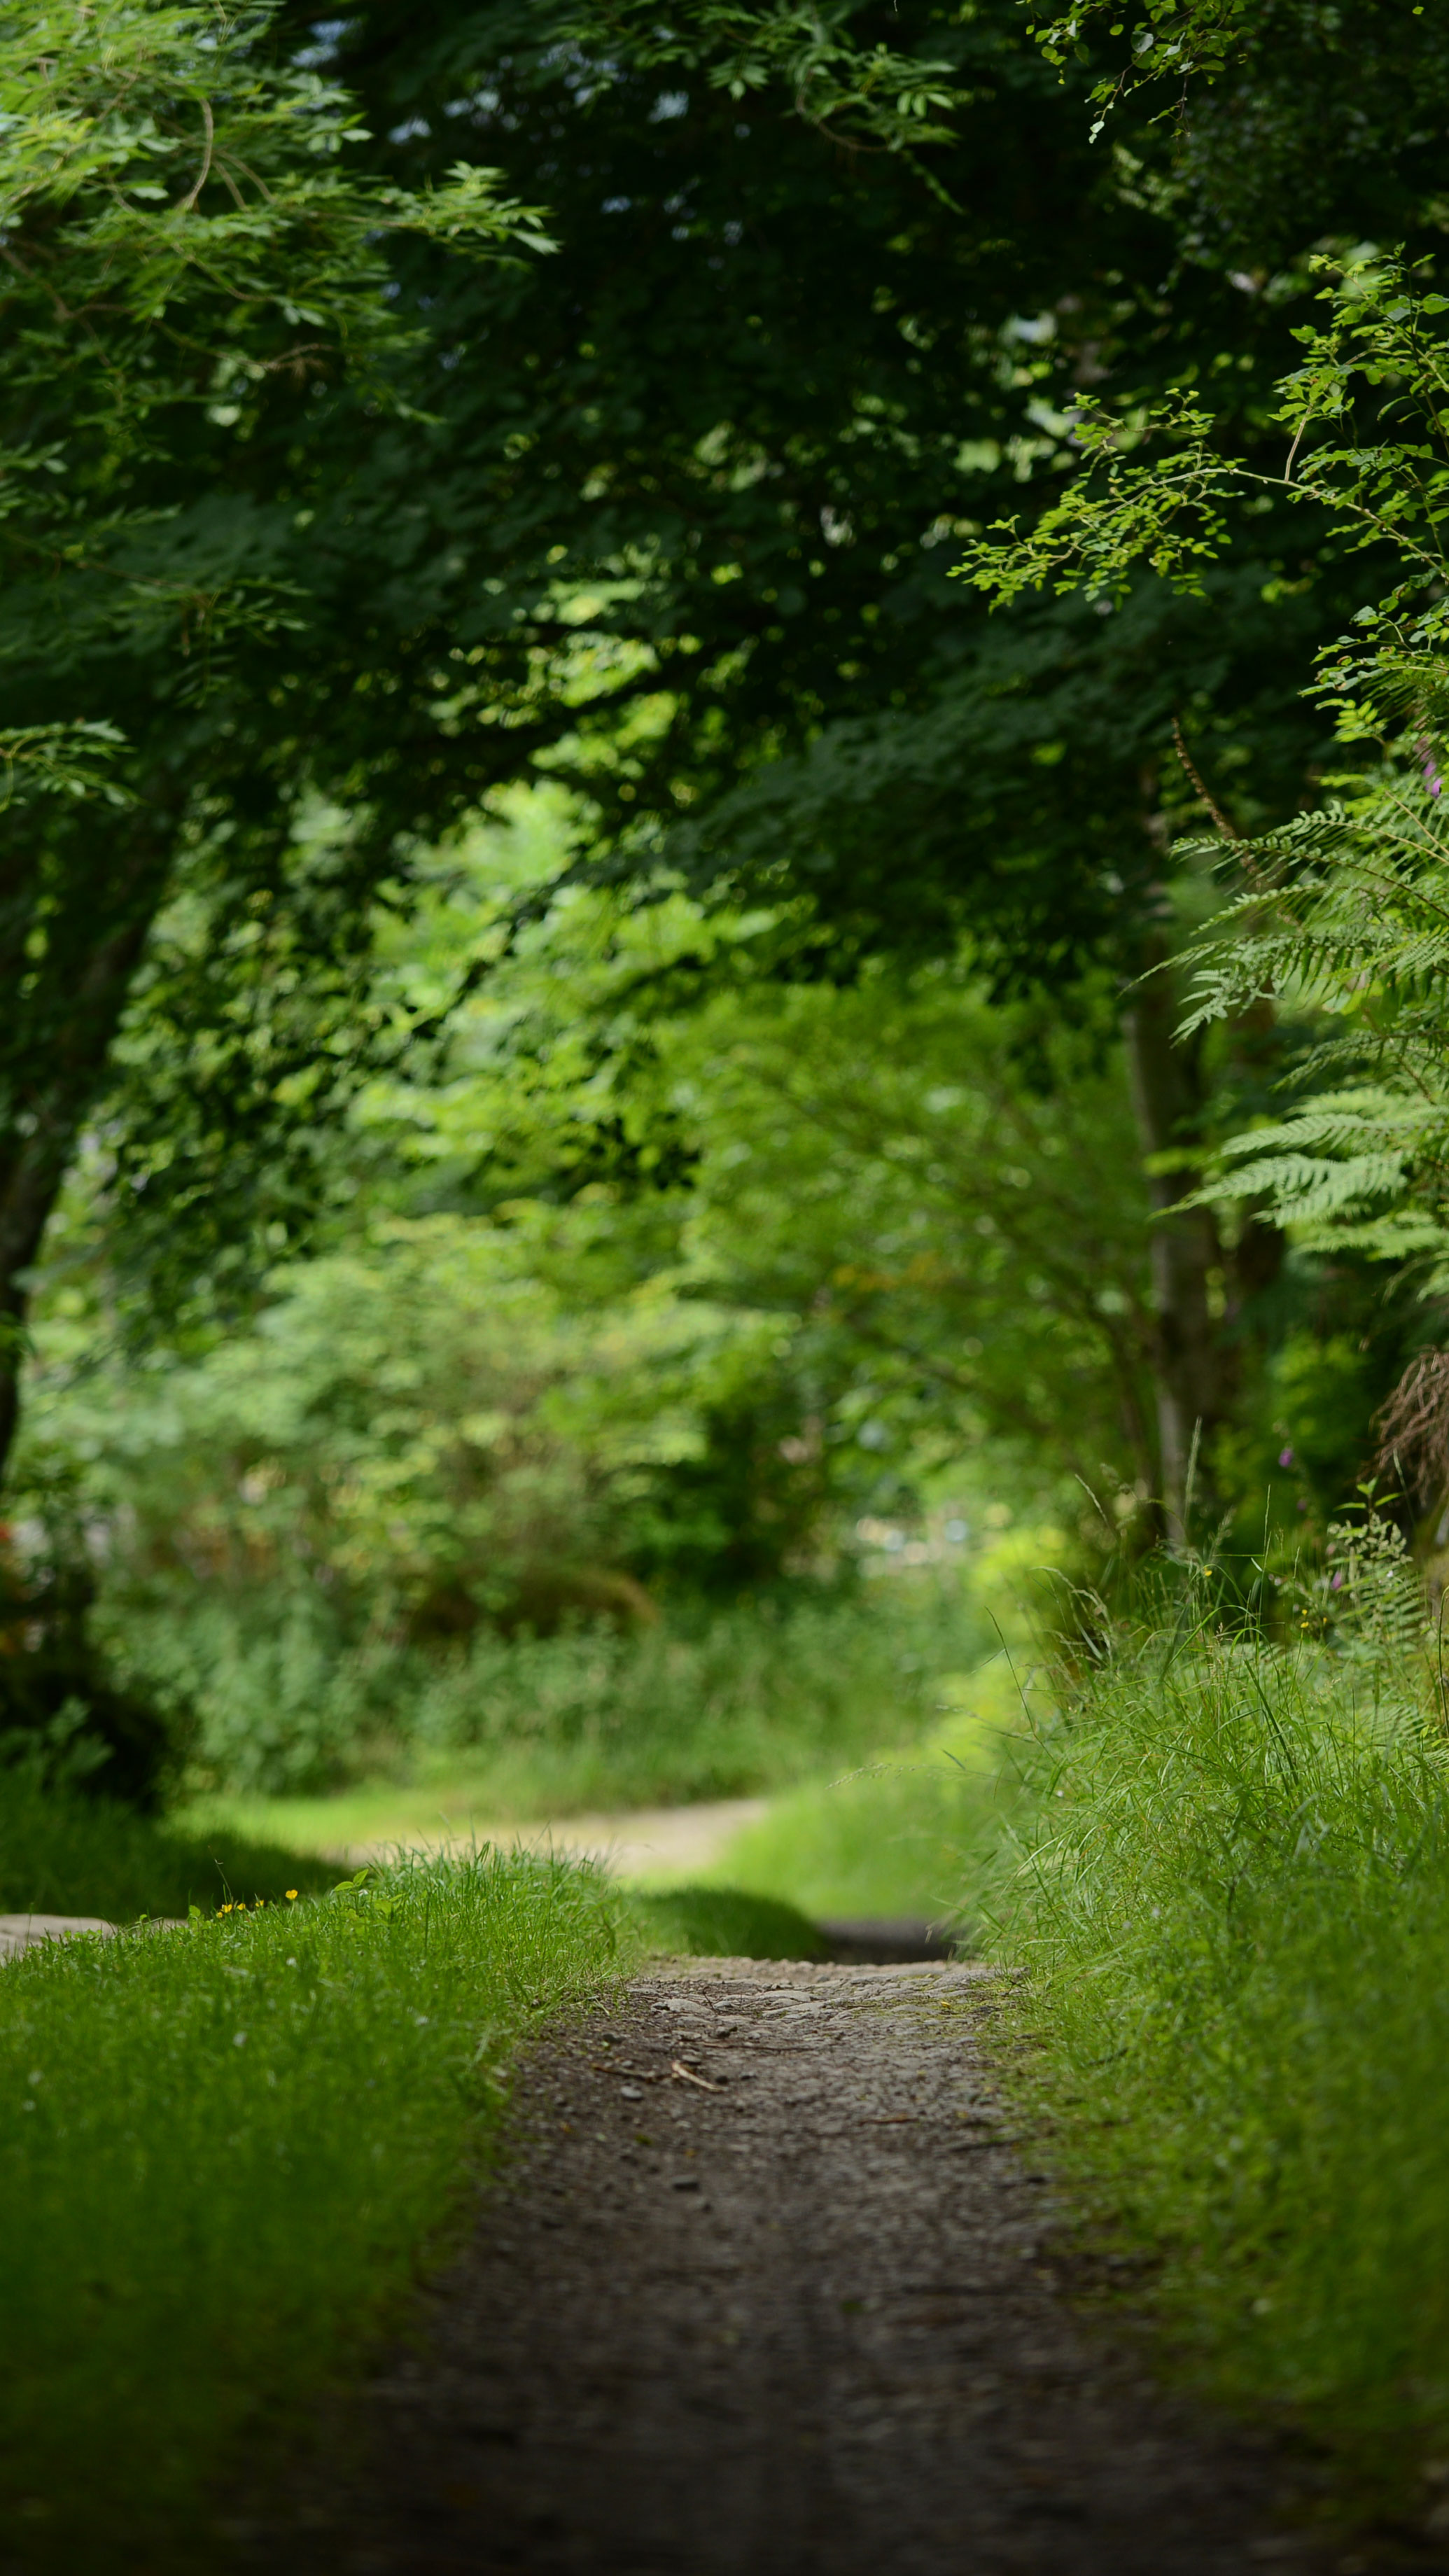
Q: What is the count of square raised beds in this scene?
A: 0